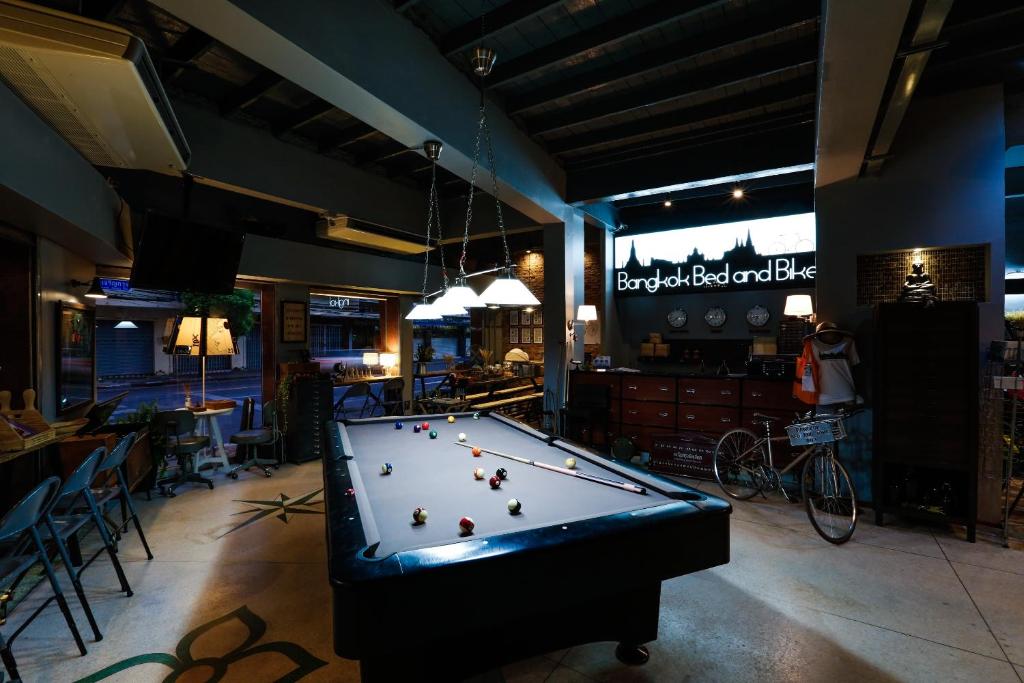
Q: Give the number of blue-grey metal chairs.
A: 3